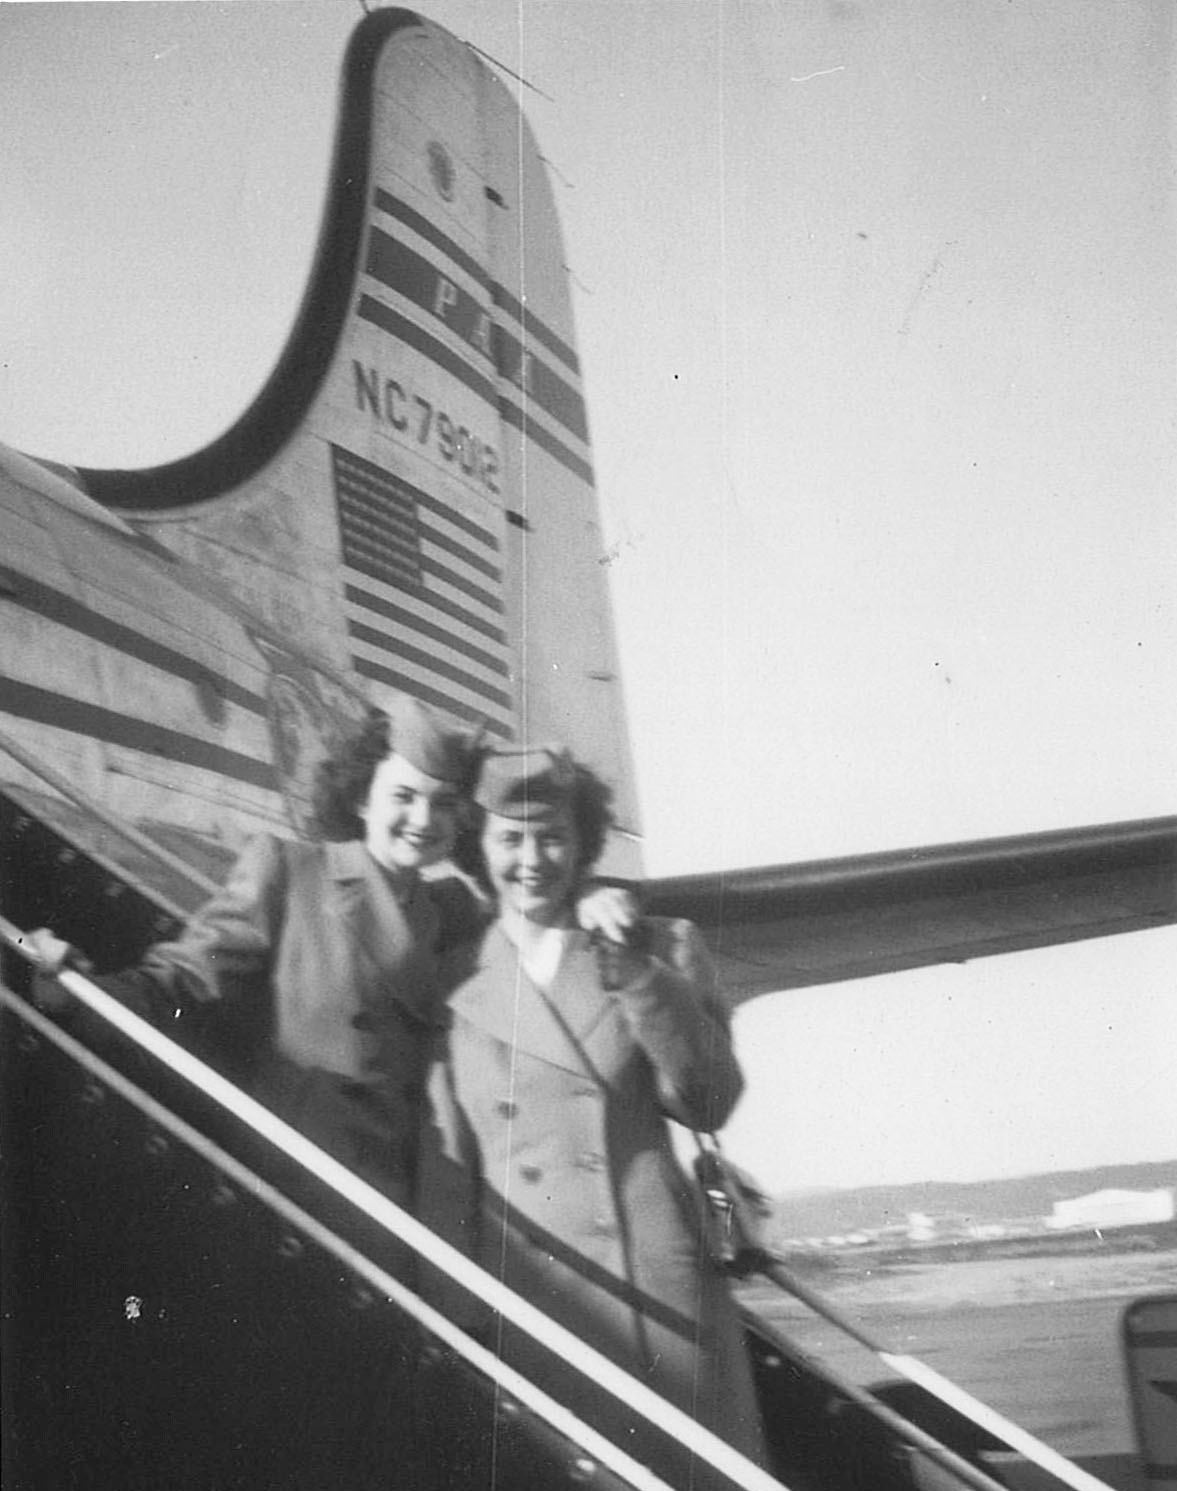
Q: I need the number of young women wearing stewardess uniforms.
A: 2